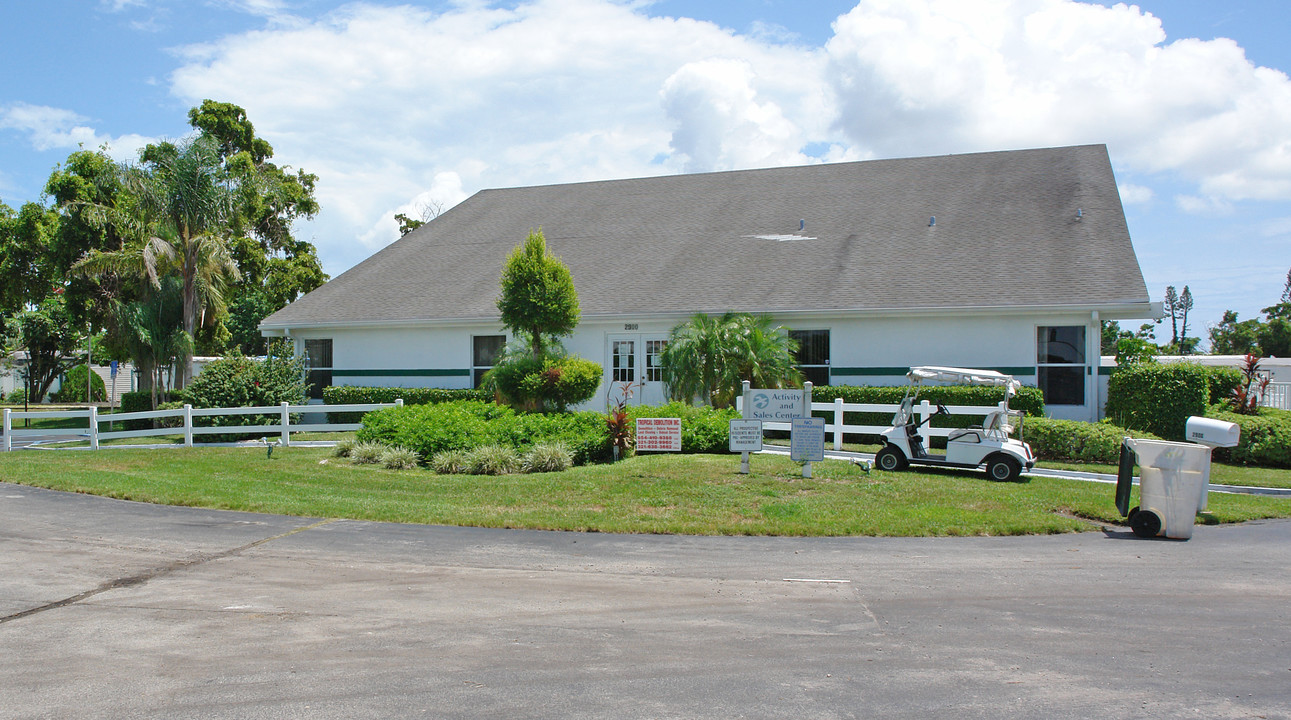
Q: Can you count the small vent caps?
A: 3